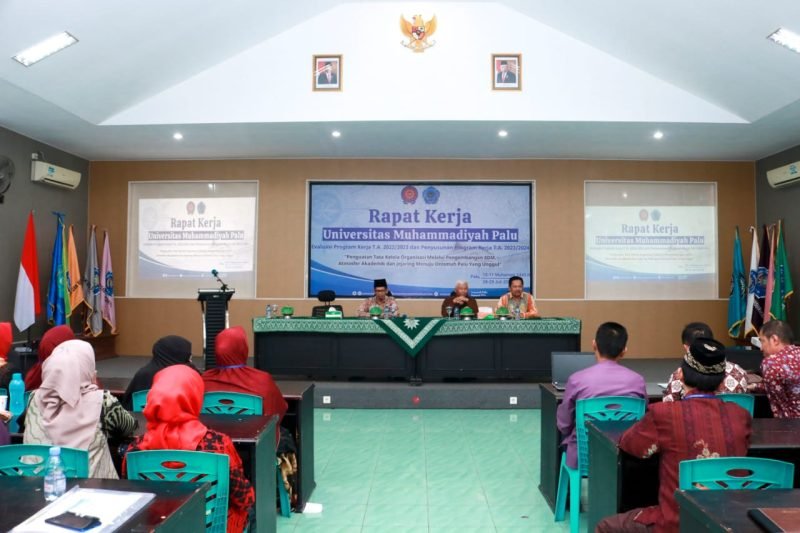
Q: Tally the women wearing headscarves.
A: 6